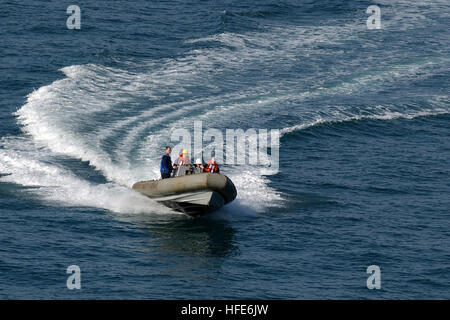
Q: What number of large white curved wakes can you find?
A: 1